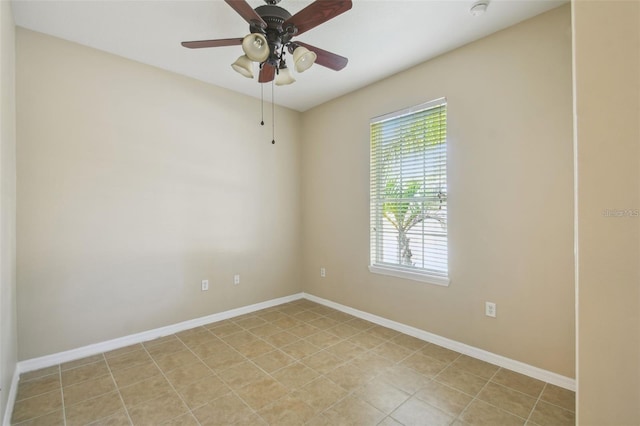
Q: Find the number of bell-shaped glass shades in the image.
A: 4